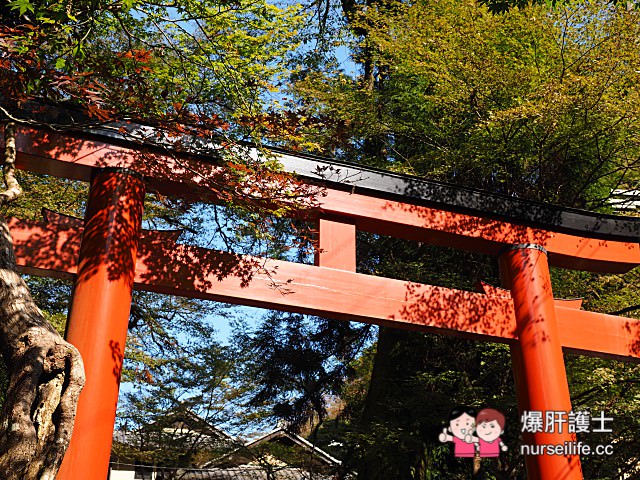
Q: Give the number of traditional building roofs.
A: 2